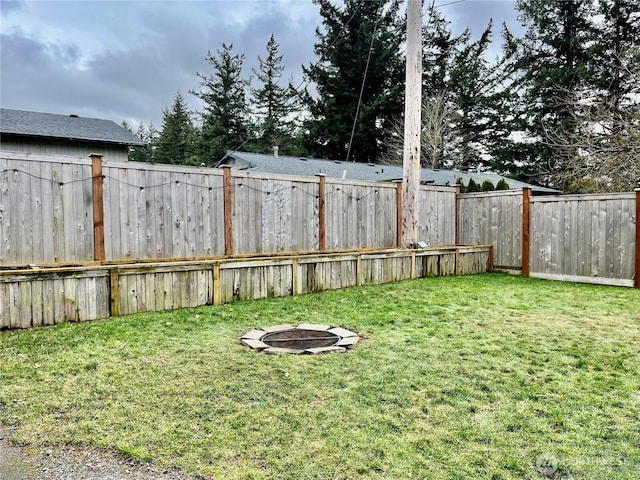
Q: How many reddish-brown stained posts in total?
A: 7